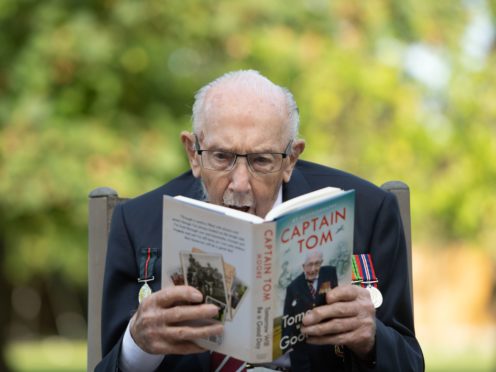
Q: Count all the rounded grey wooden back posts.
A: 2